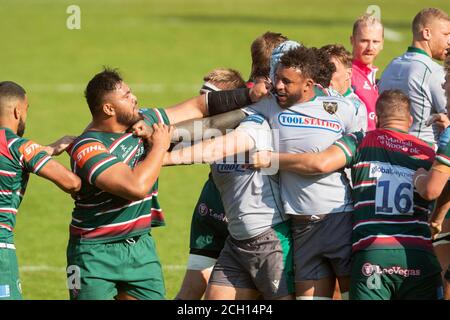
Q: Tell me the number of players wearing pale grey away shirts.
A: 4